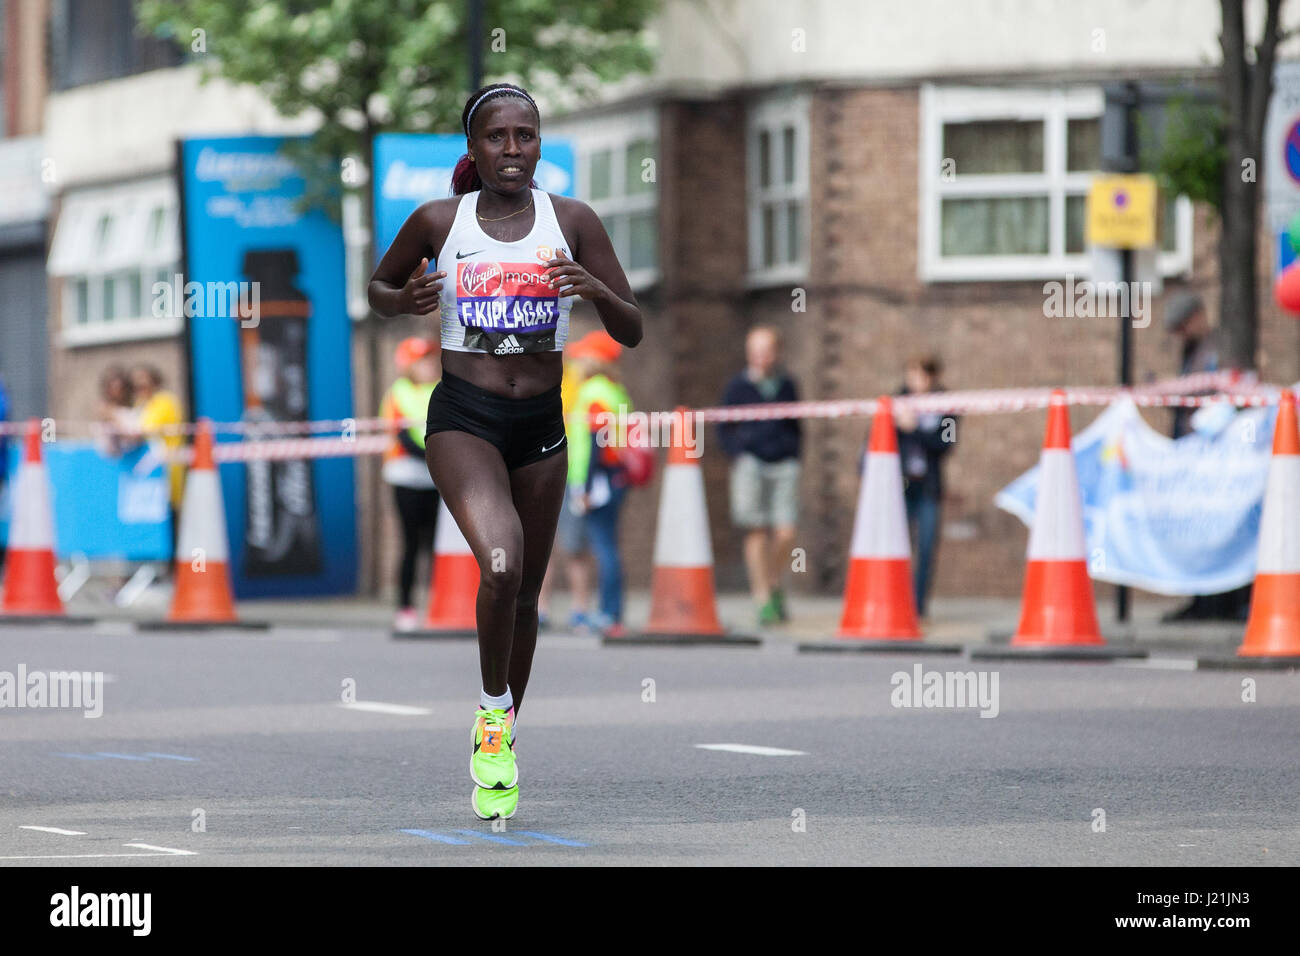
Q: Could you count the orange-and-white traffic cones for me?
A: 7